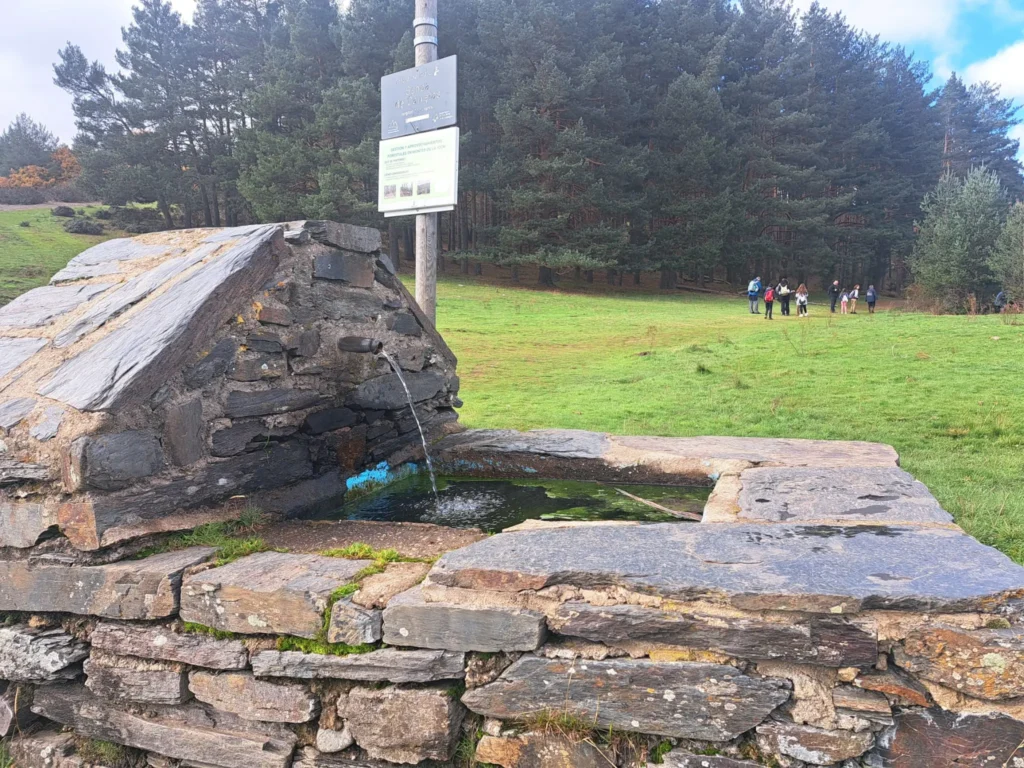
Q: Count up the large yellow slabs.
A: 0